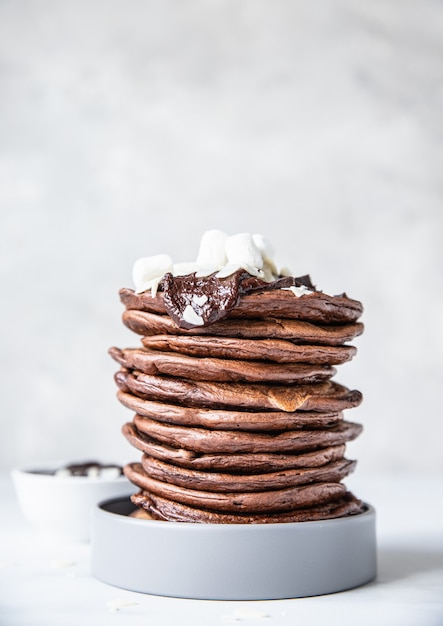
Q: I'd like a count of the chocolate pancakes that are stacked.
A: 11